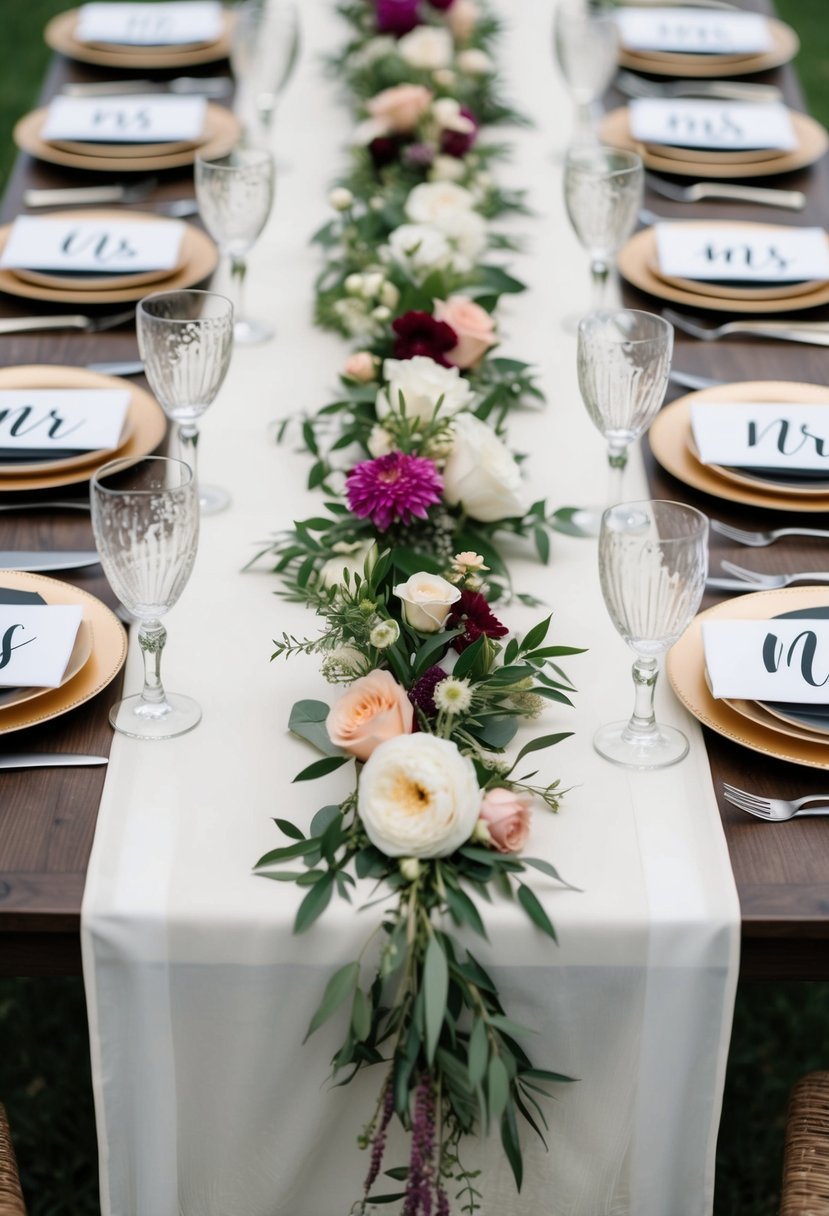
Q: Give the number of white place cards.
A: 10